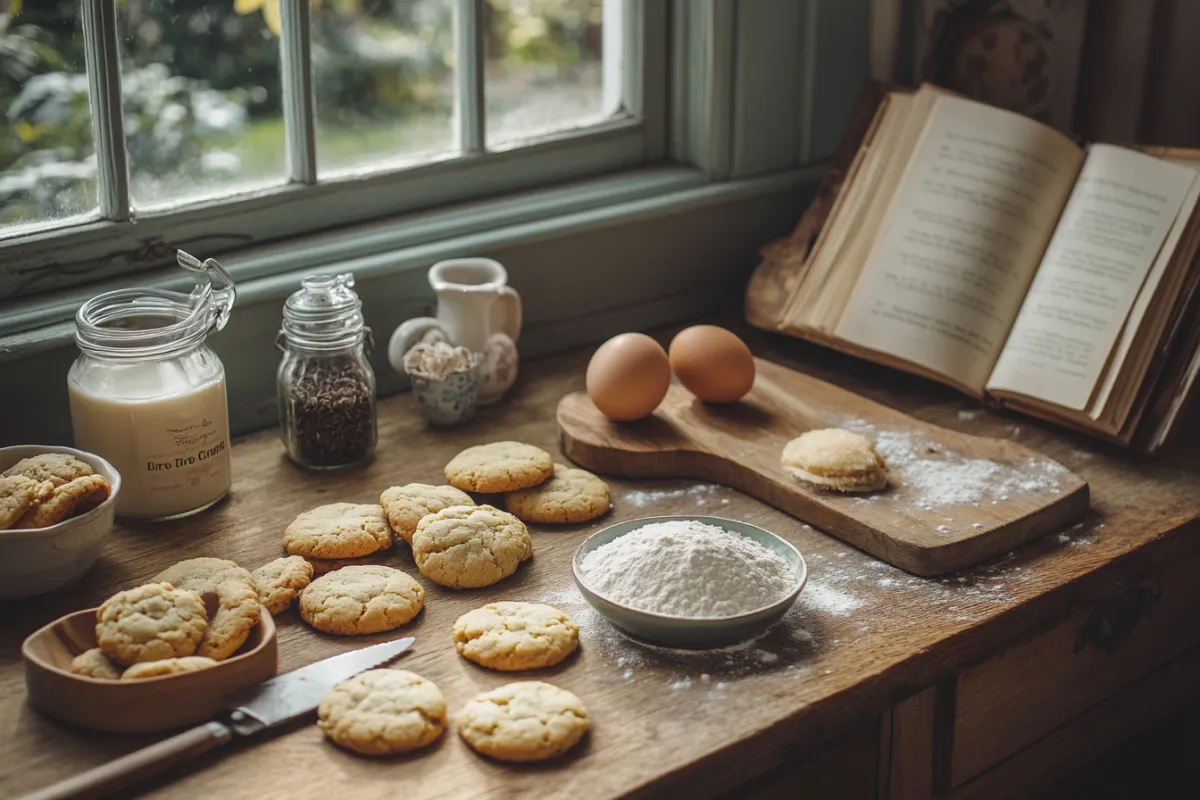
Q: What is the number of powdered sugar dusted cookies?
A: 1